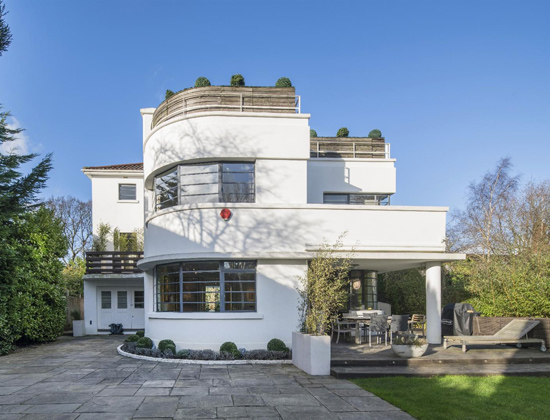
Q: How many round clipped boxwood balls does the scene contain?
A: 13